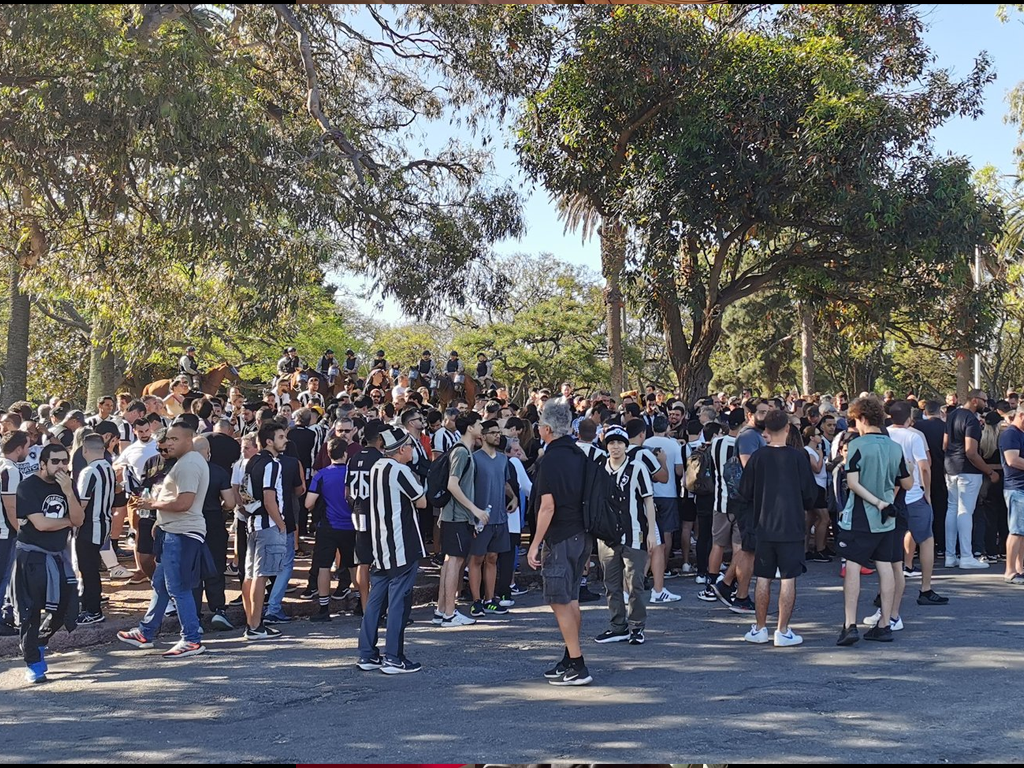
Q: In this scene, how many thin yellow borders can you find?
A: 0